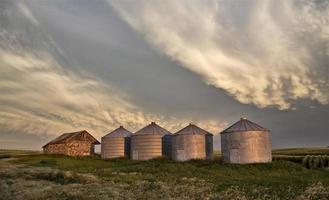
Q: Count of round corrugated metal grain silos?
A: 4